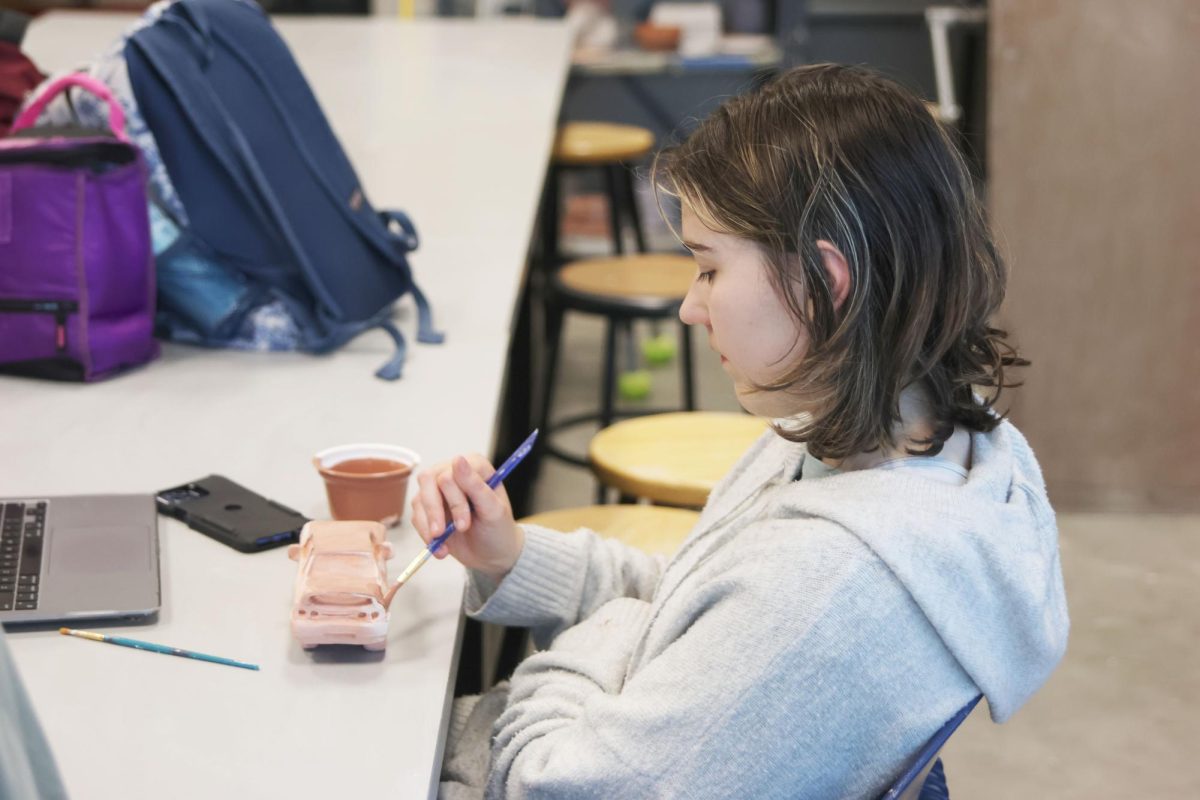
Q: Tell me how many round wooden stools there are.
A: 4